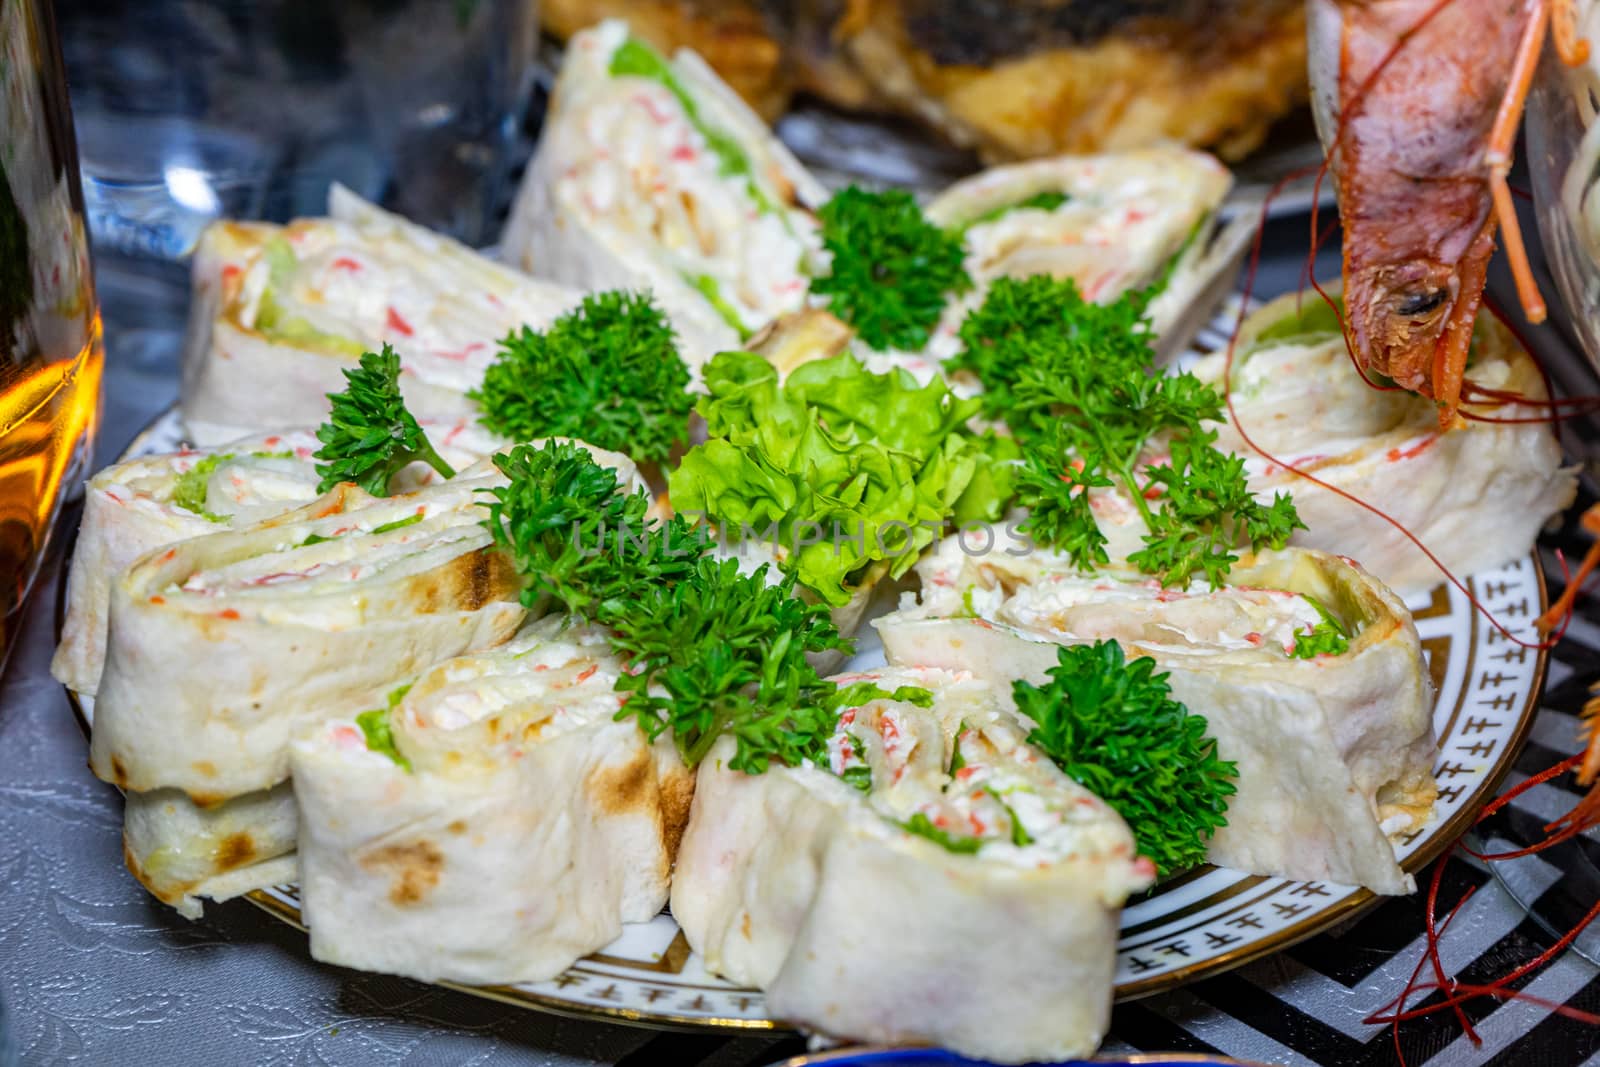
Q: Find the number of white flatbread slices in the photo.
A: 9